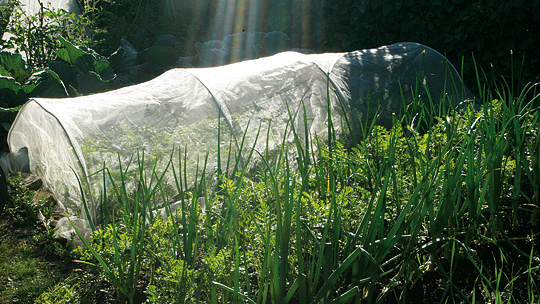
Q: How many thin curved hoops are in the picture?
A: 4